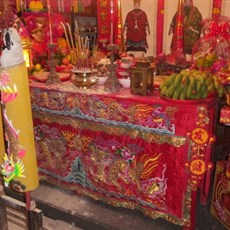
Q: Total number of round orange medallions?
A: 2